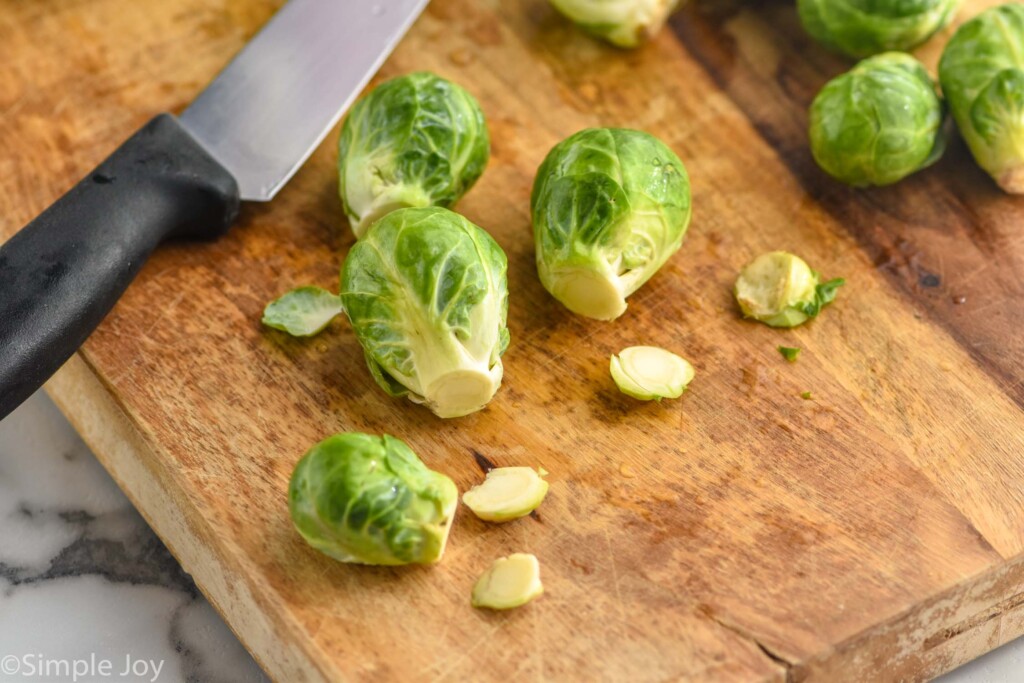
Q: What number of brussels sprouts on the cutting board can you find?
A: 8